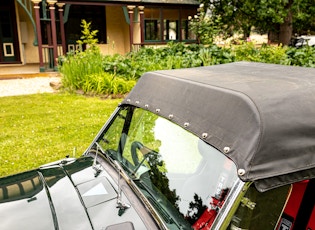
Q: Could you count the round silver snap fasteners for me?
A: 9